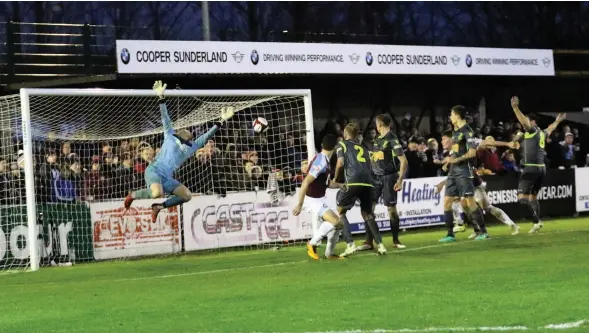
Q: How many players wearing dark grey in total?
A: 4